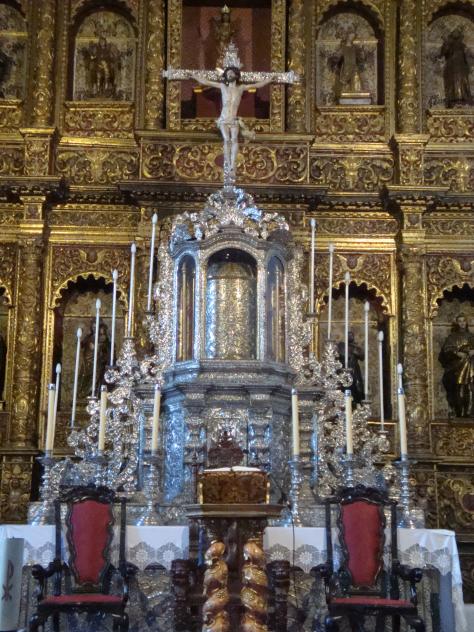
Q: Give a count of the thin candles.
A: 12